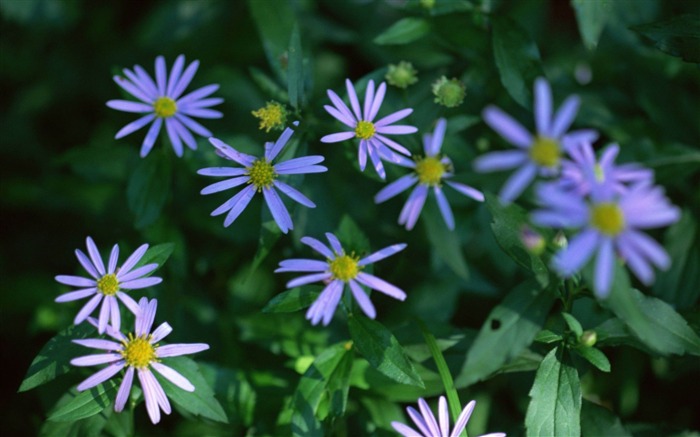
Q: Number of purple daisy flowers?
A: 11